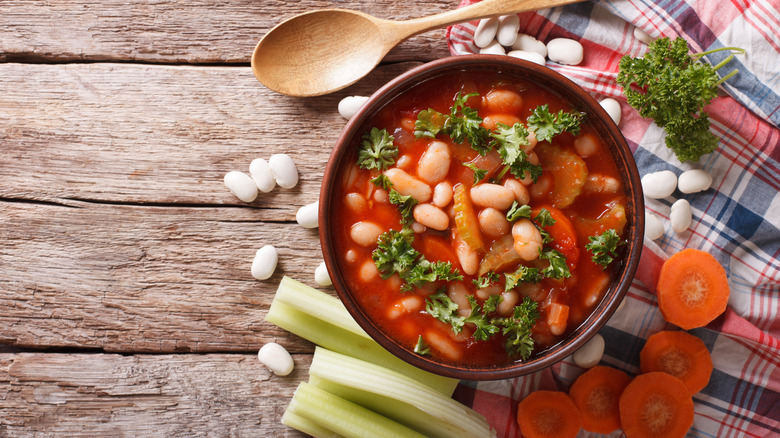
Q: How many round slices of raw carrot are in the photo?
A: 5